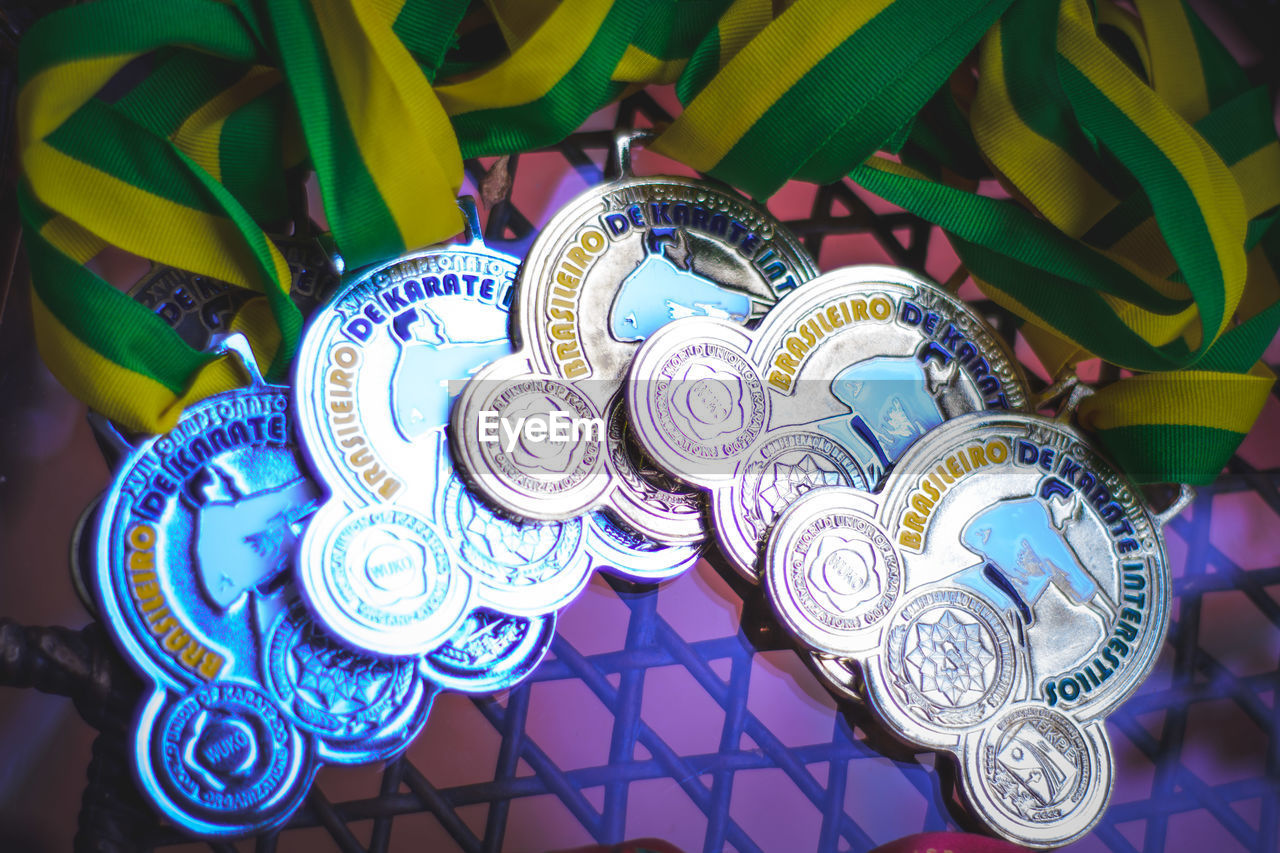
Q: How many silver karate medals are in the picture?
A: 5